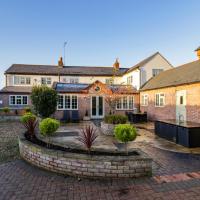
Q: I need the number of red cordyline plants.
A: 2